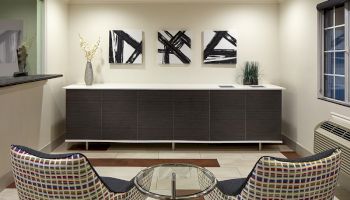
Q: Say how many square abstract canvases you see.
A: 3